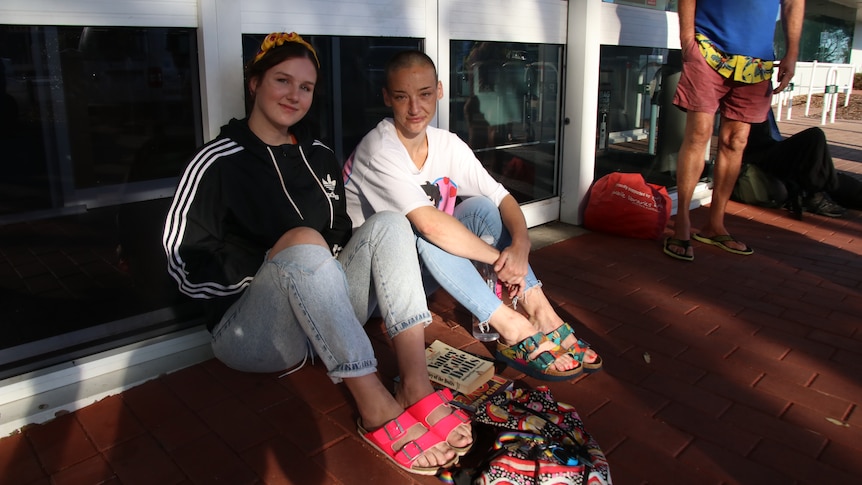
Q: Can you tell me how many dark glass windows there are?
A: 4